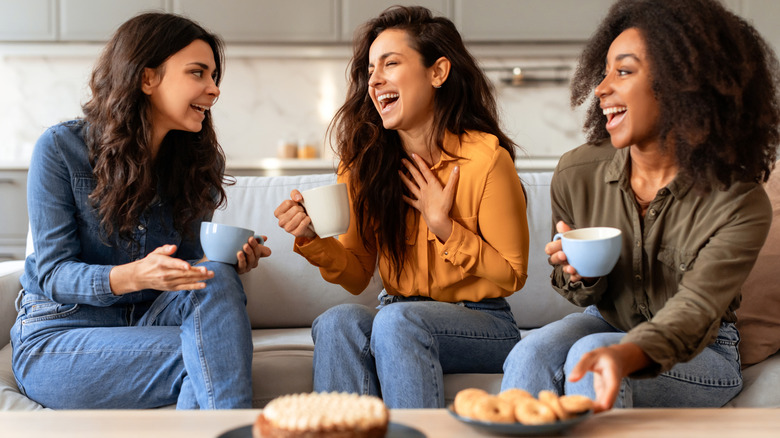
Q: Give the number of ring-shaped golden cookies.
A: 6